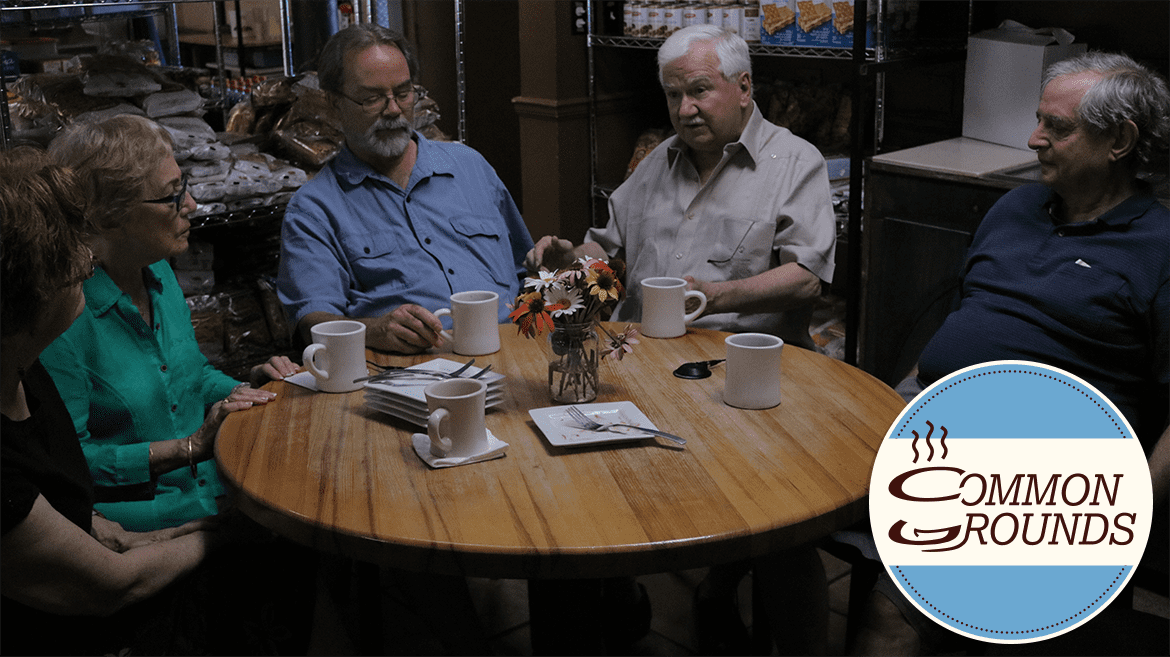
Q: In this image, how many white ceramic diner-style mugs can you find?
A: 5